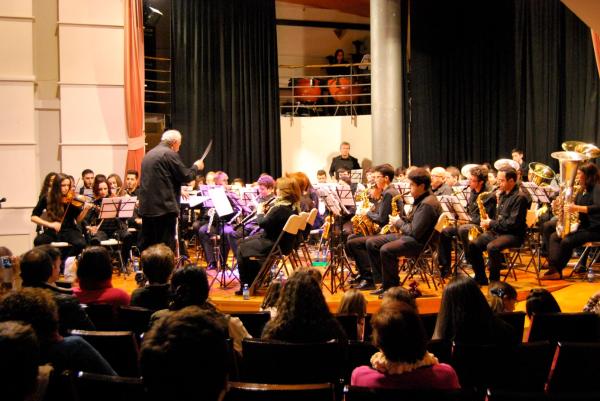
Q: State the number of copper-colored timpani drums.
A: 2